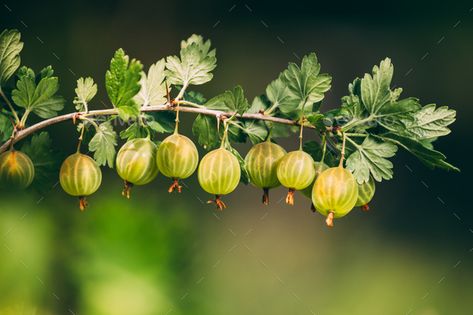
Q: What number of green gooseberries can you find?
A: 10